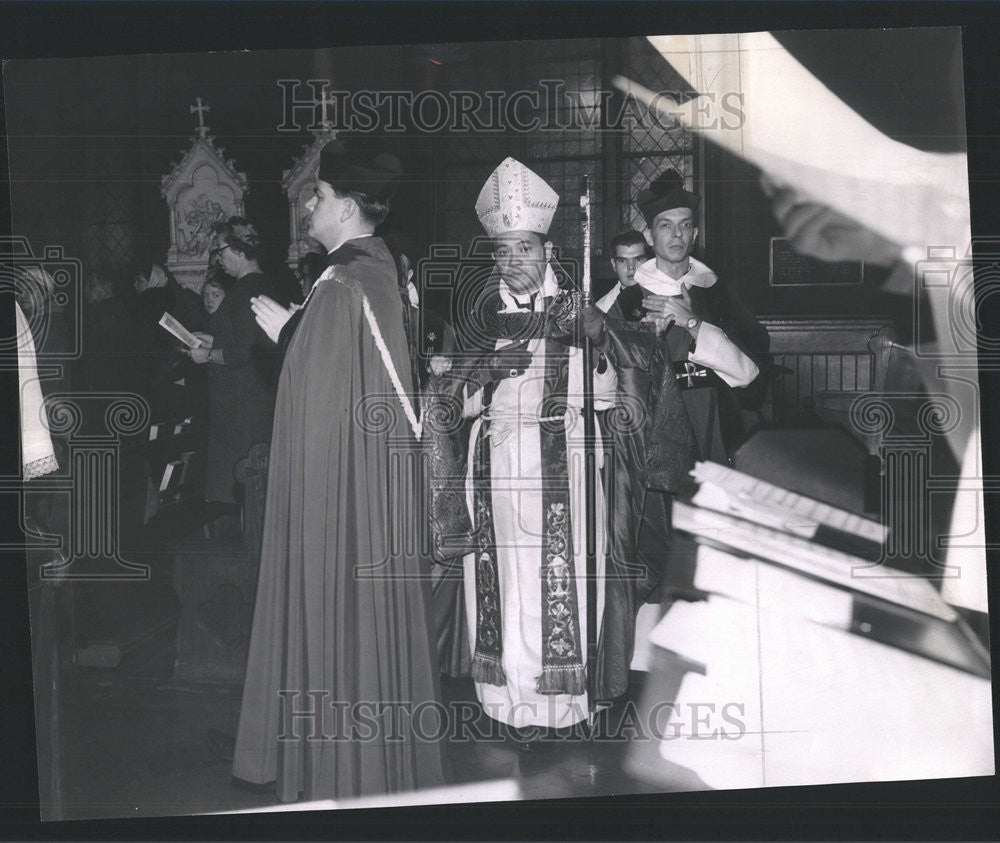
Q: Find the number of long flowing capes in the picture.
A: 2